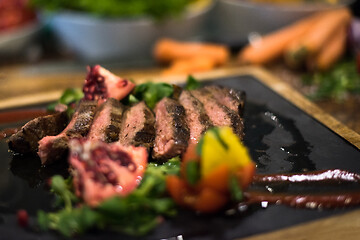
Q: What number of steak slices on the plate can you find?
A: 8